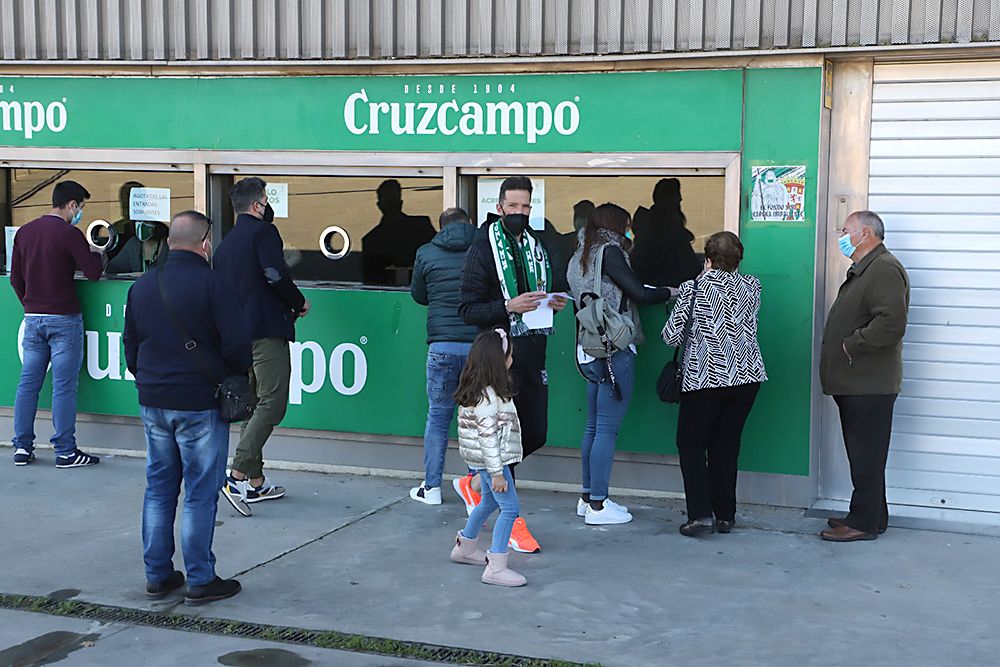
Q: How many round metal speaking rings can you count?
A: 2